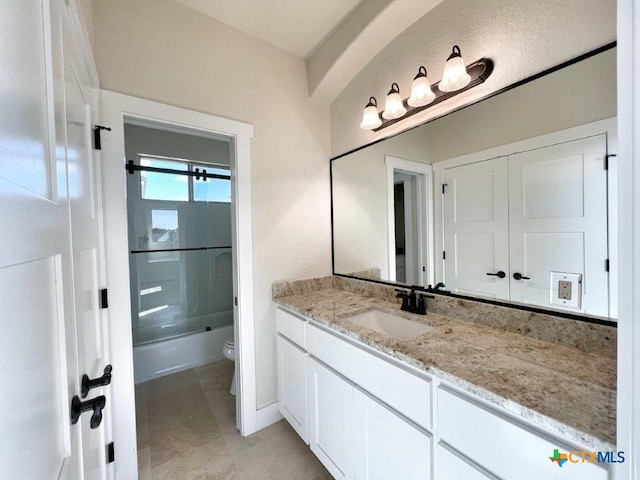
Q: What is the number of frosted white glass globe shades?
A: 4